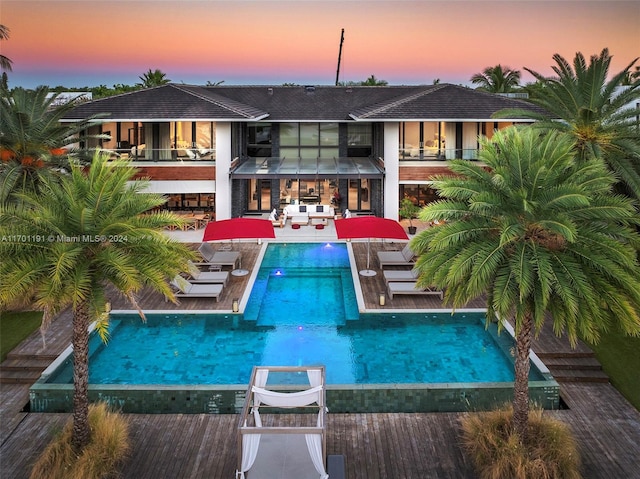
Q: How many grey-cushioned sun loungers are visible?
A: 6